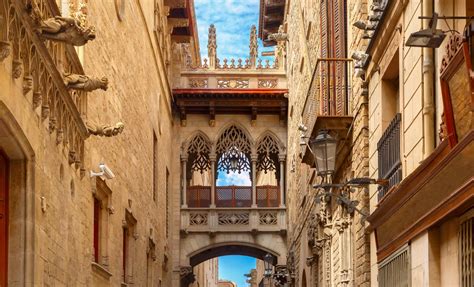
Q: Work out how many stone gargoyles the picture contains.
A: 3